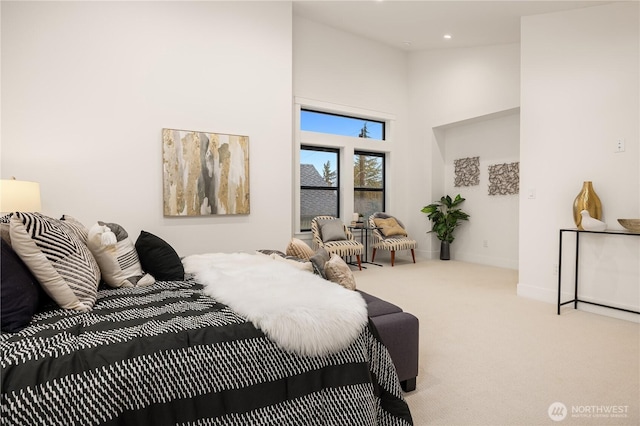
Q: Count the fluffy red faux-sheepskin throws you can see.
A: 0